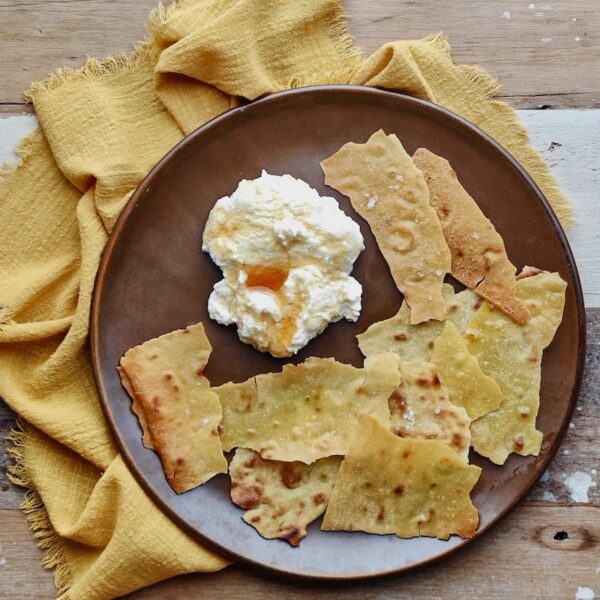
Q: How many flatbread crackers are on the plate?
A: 10